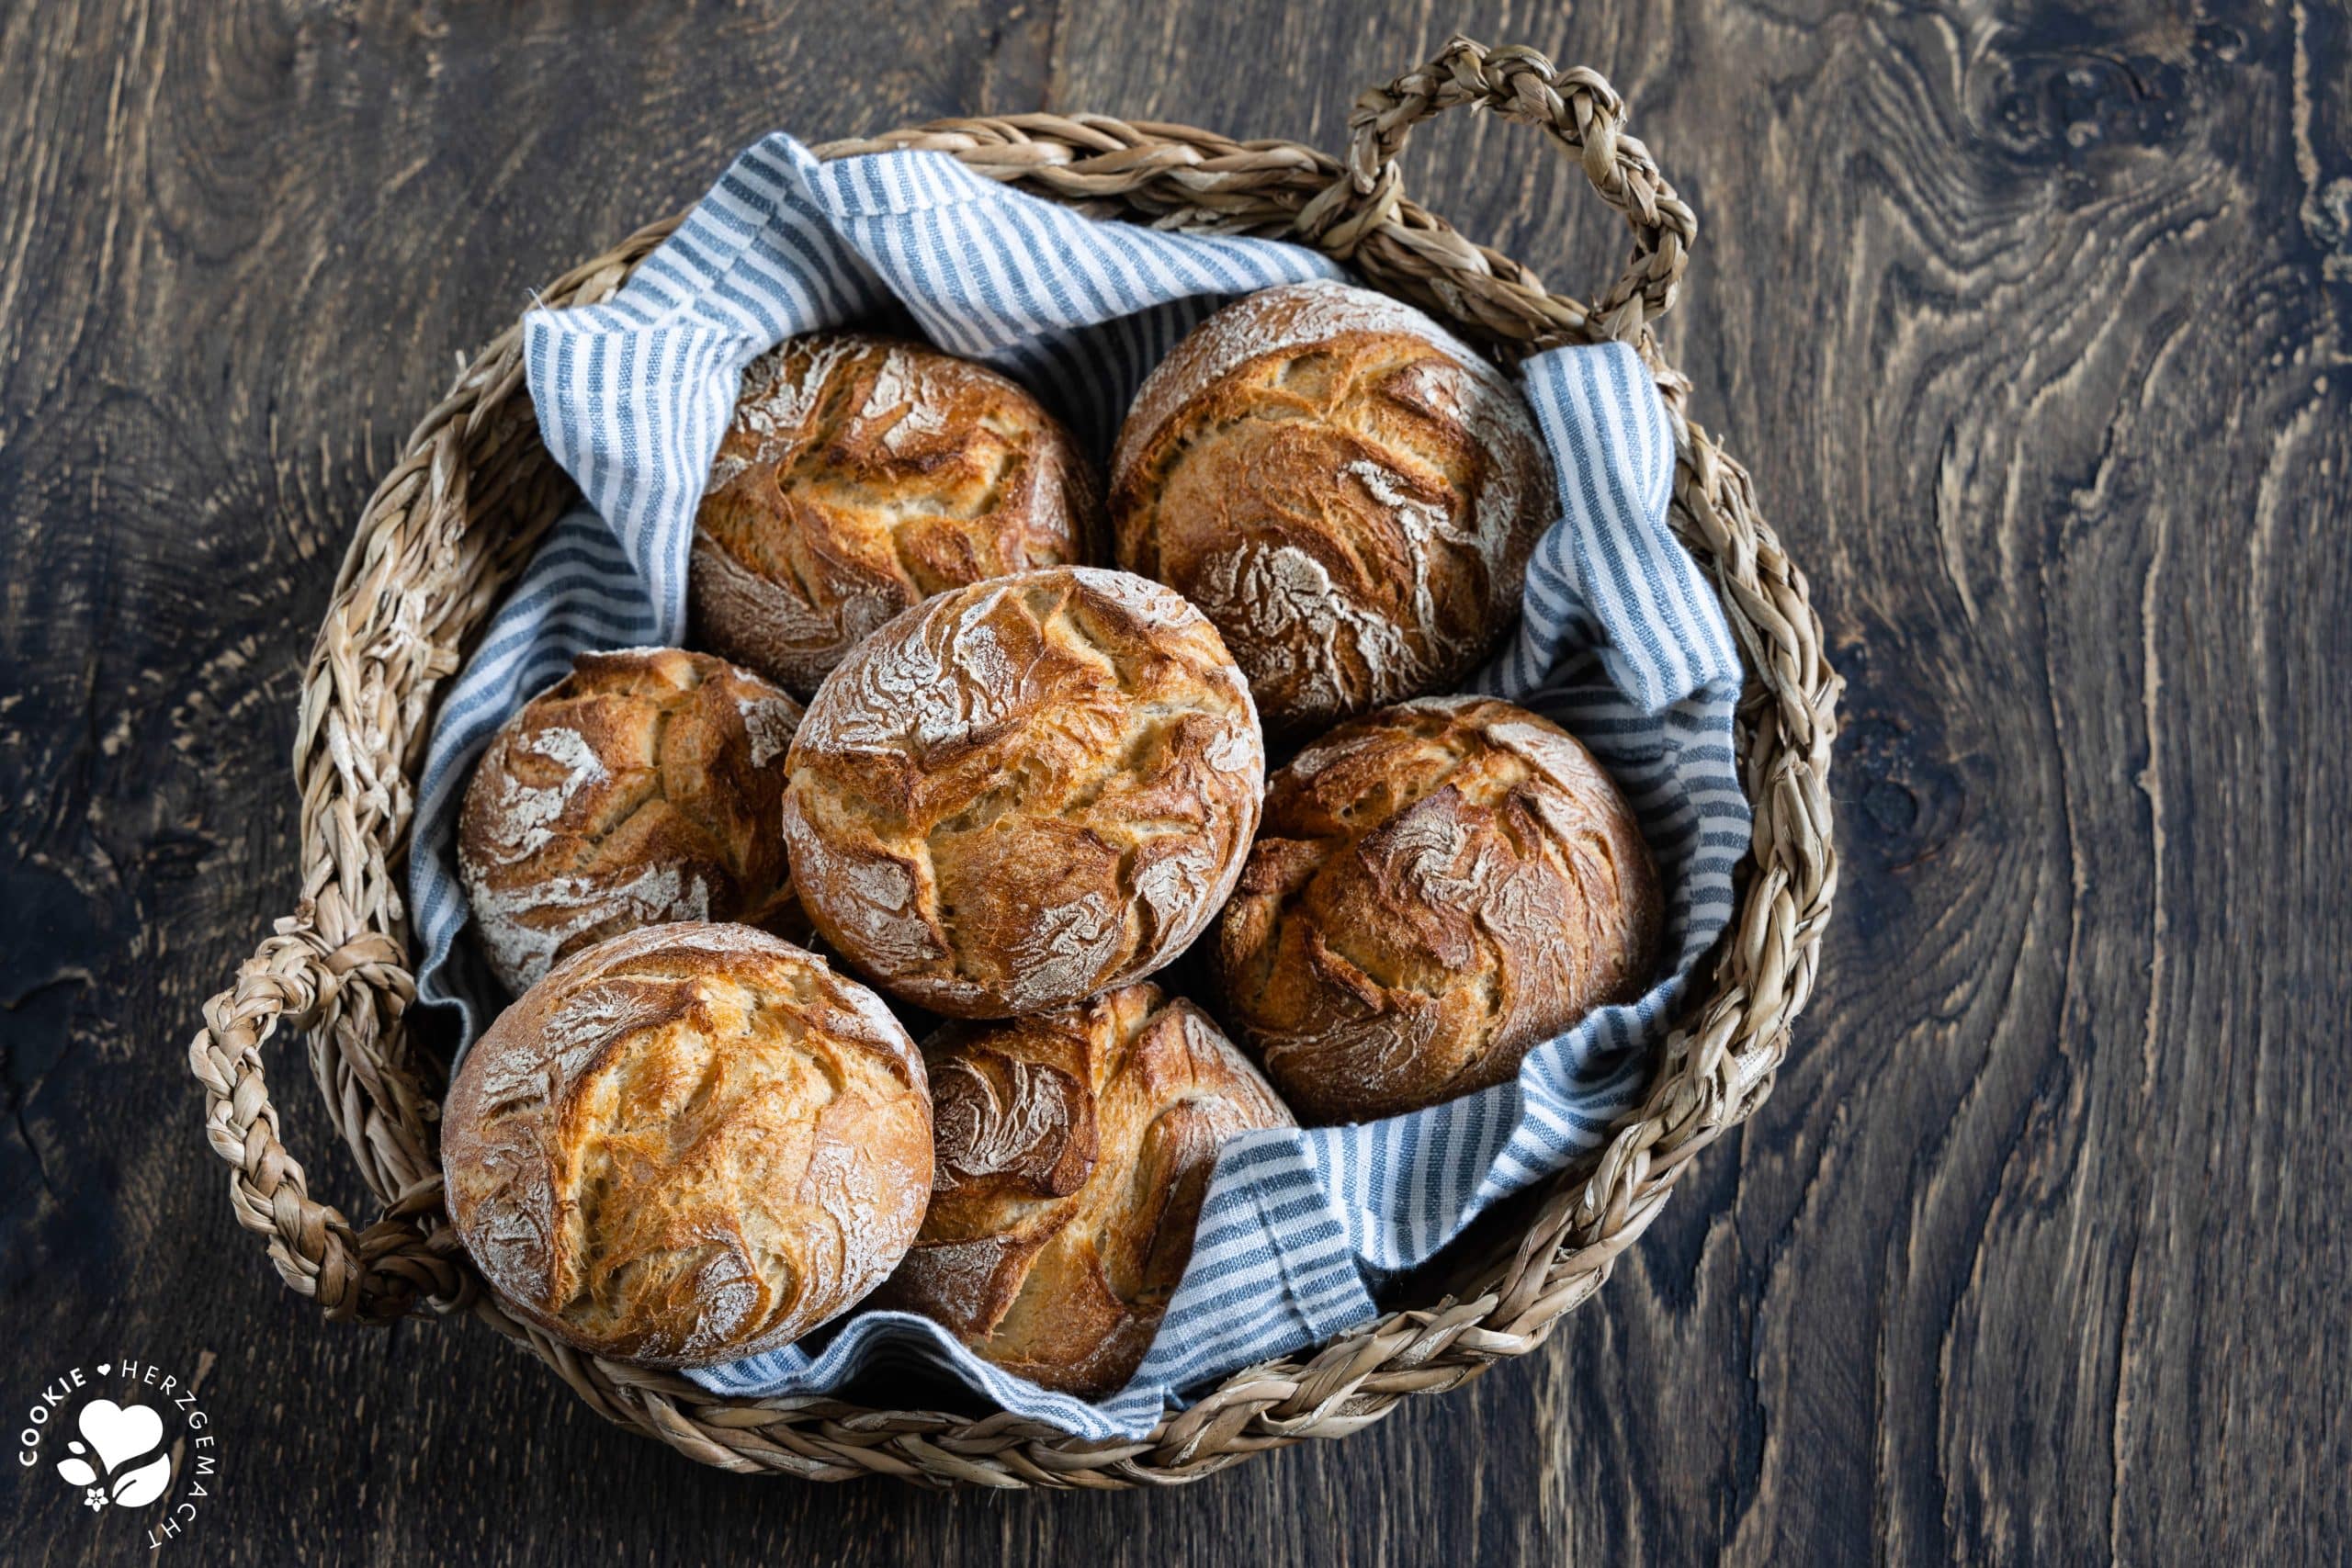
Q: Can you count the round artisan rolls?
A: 7